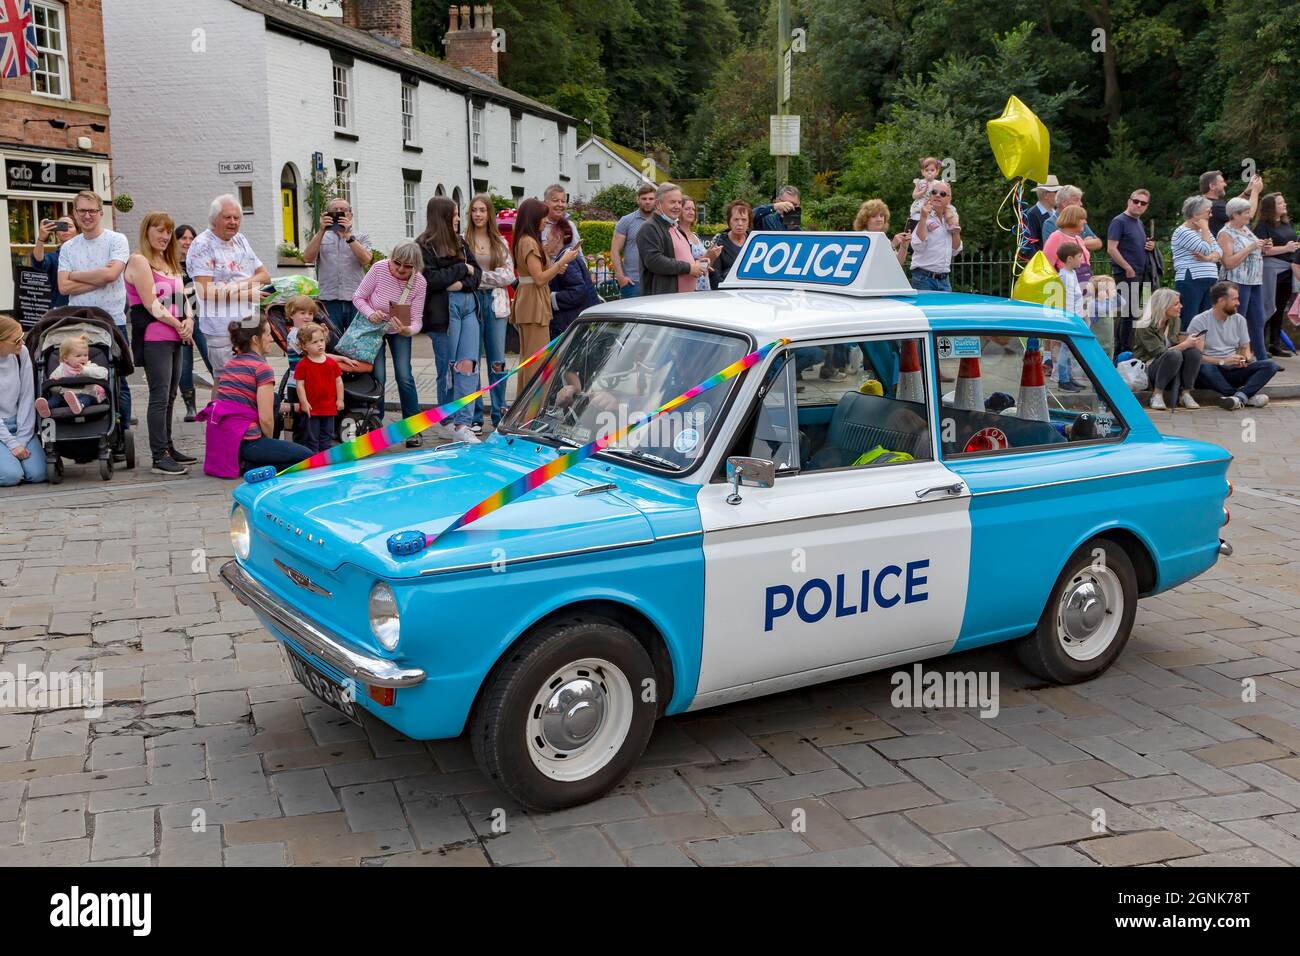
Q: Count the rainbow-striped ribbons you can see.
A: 2